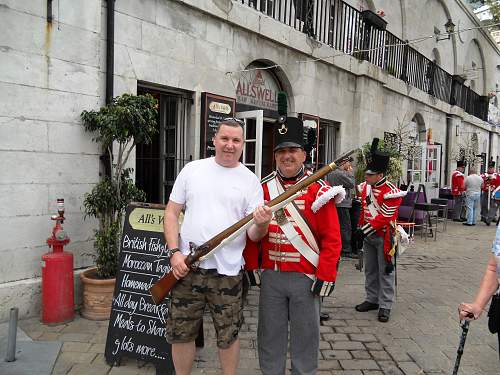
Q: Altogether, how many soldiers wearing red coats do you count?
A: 4